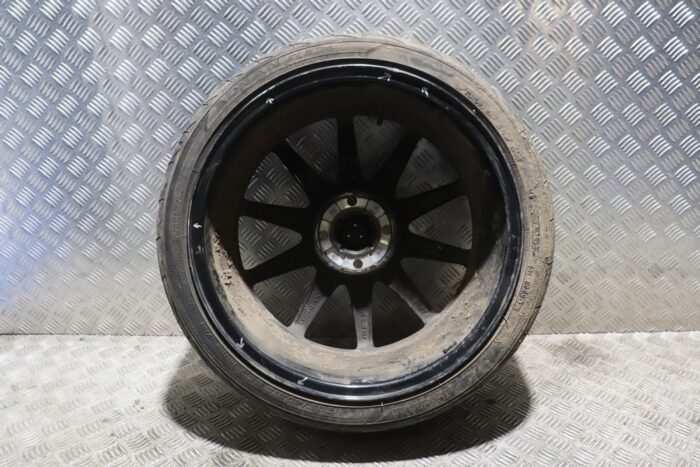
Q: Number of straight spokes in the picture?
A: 10